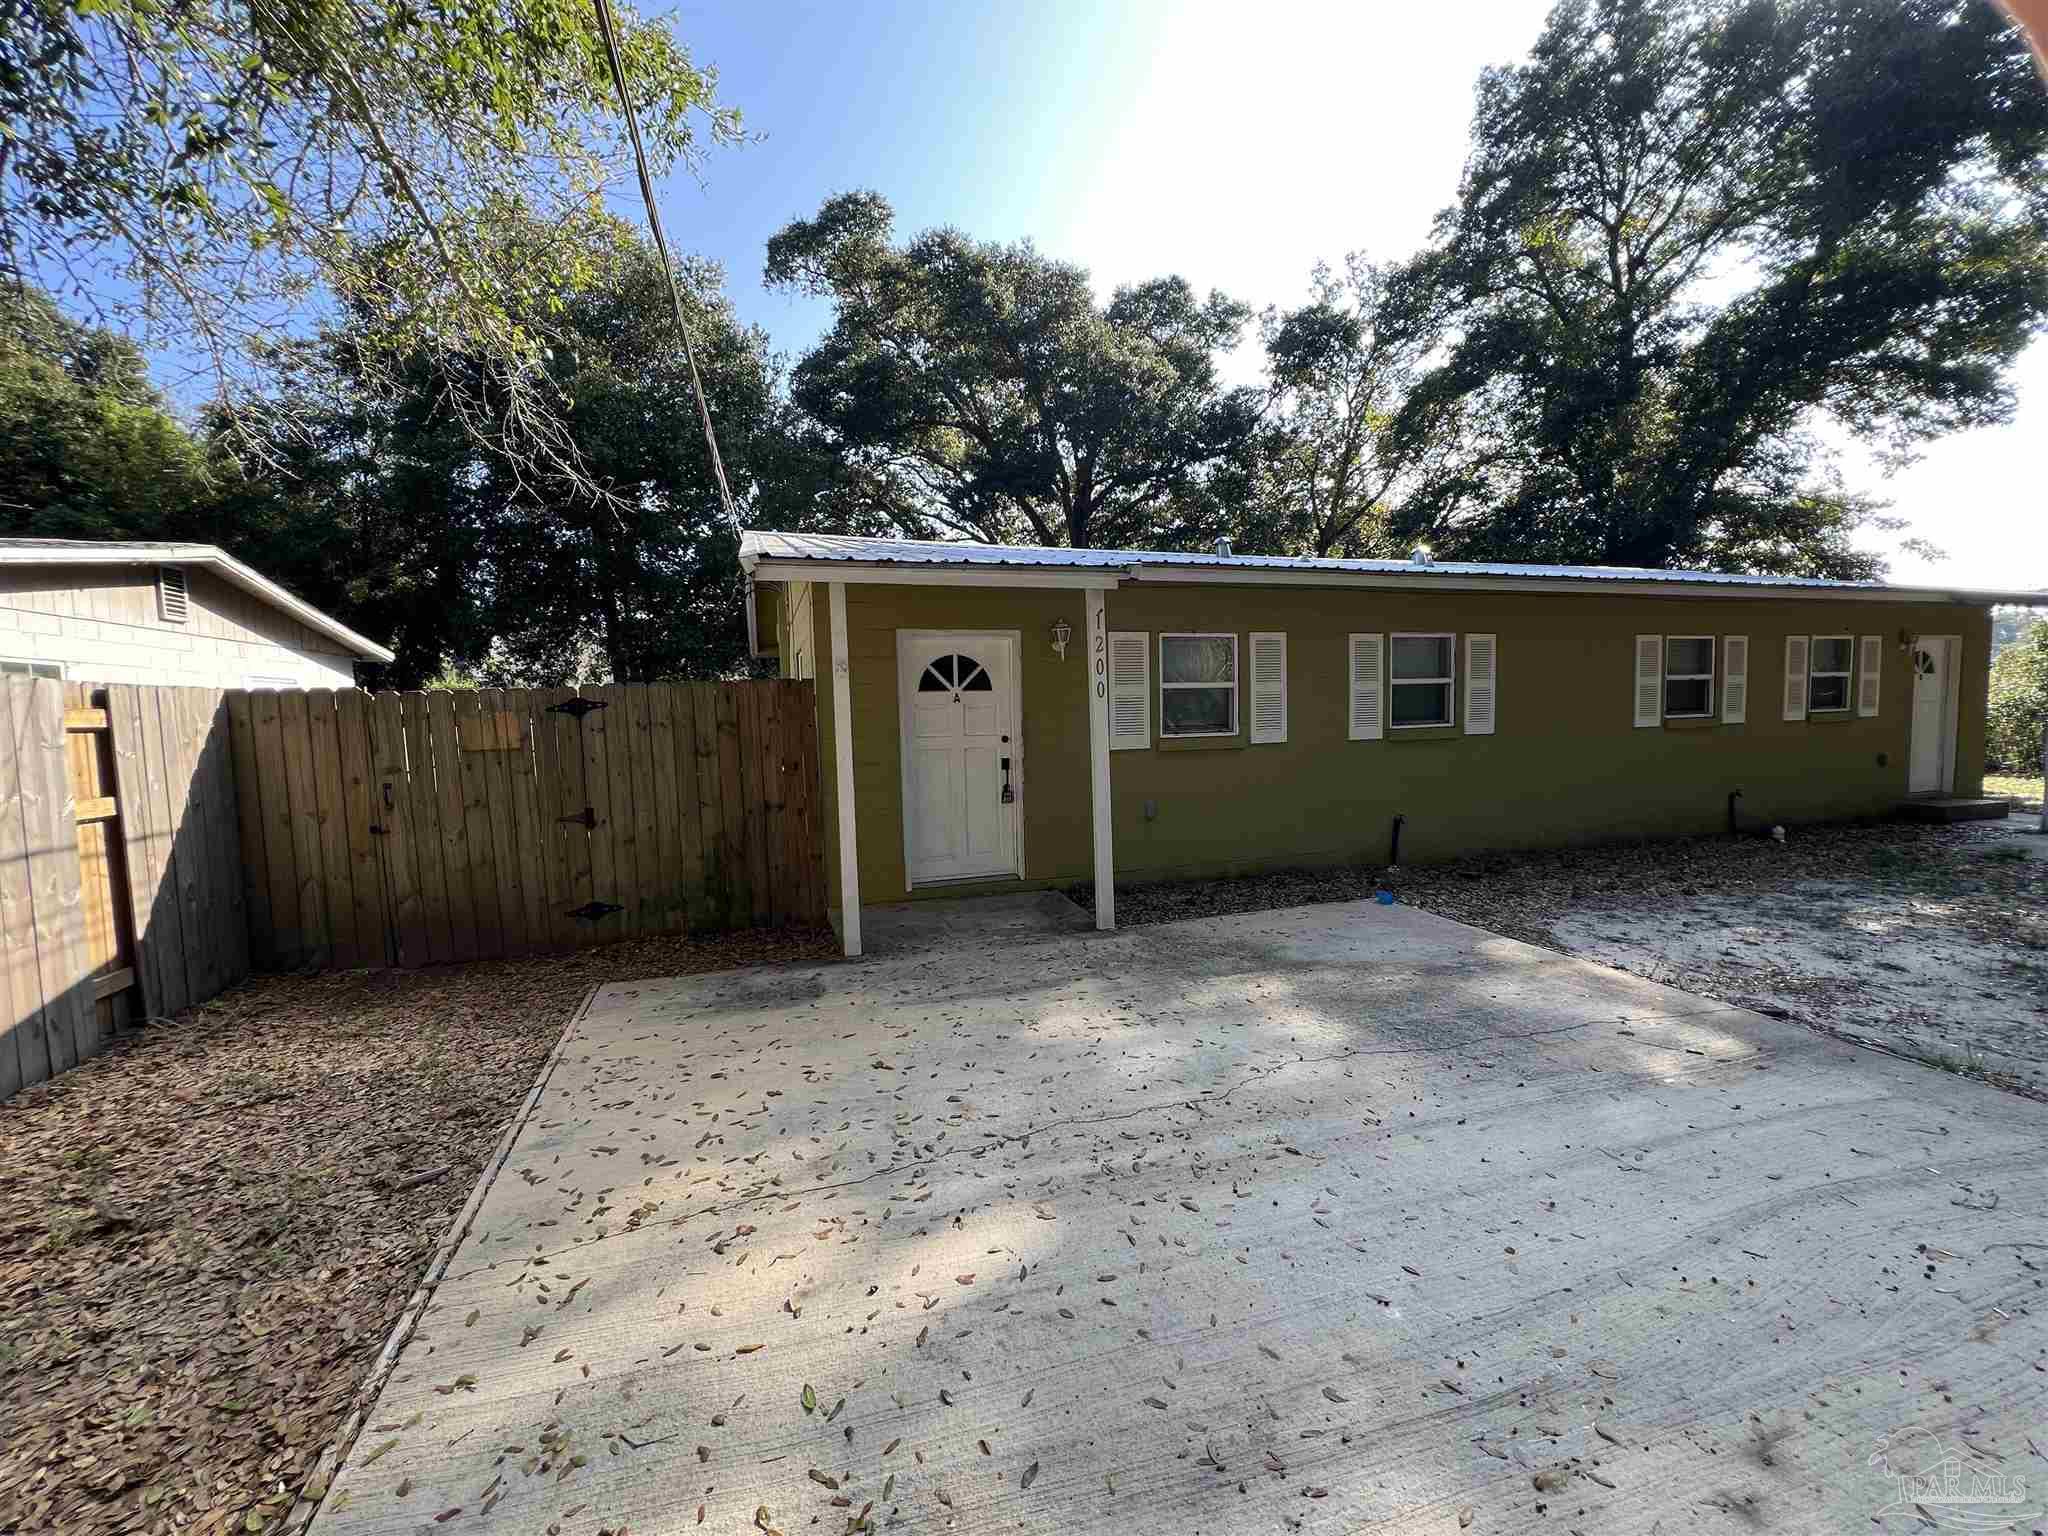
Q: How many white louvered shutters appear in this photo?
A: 8